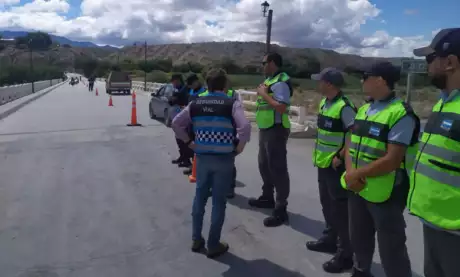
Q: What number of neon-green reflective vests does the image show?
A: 5